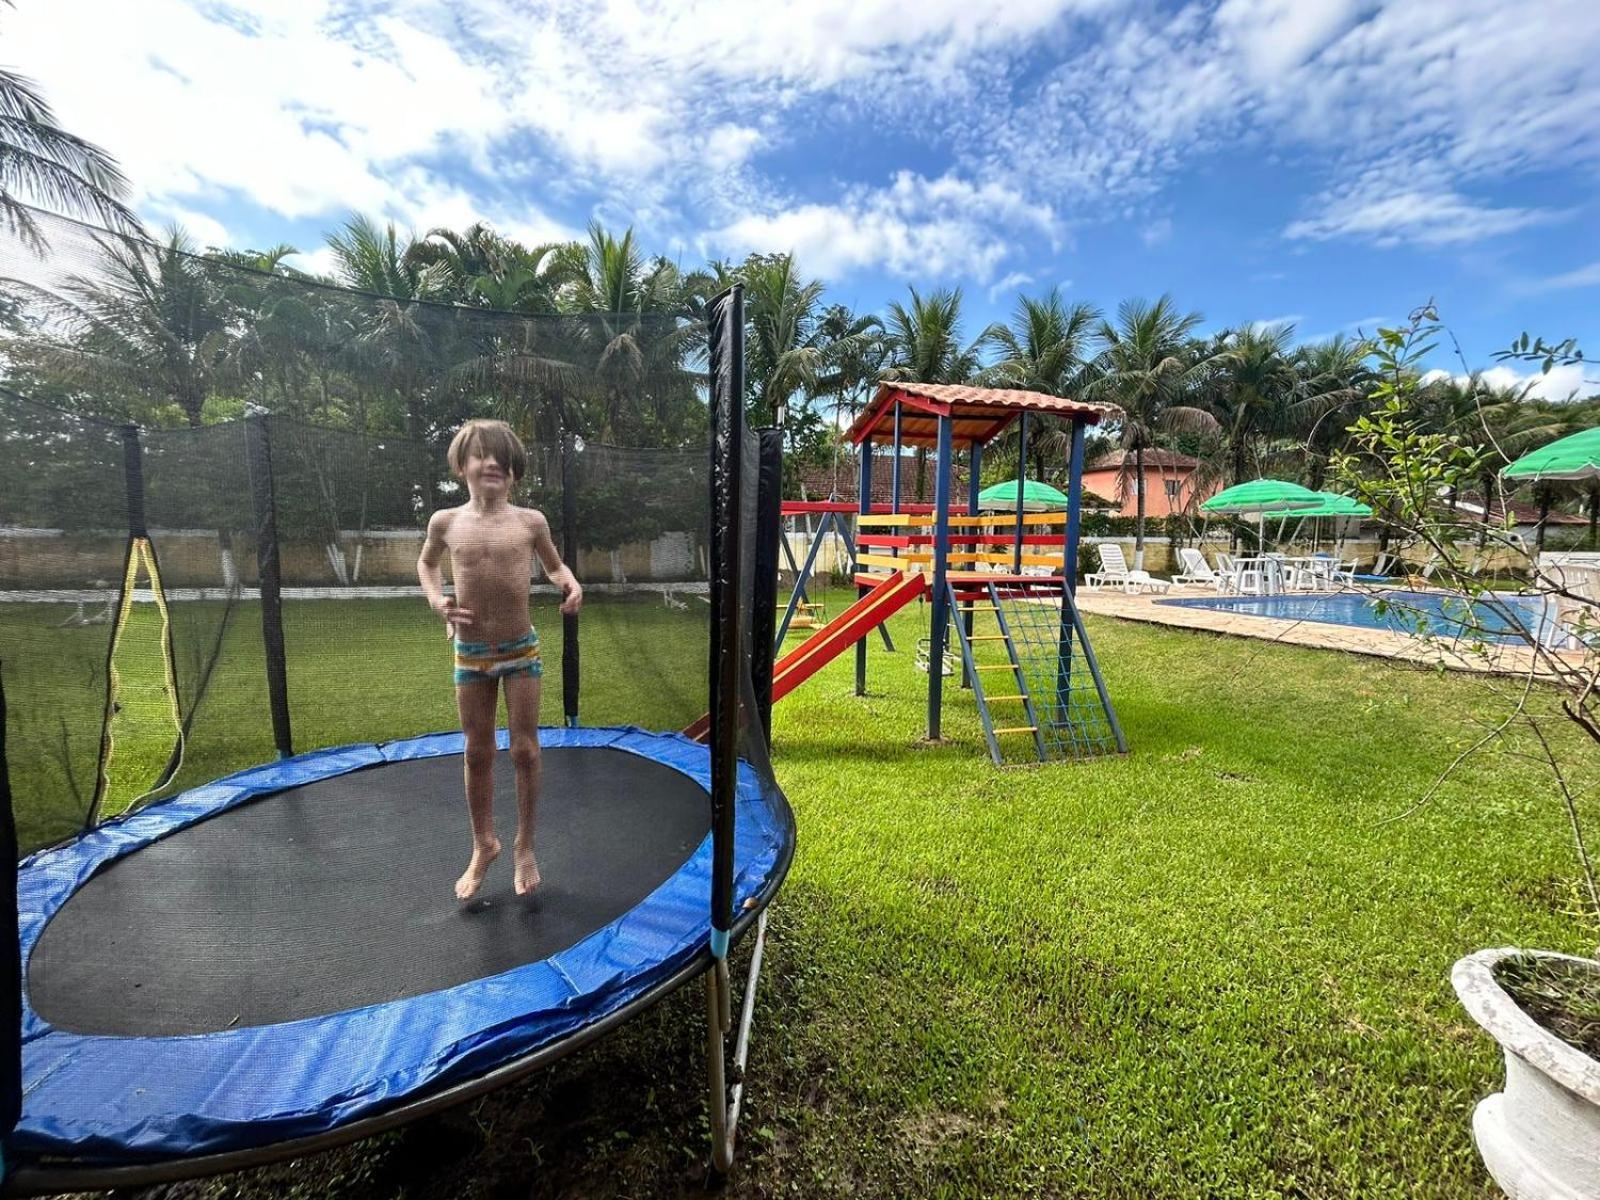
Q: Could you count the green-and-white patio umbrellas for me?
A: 4